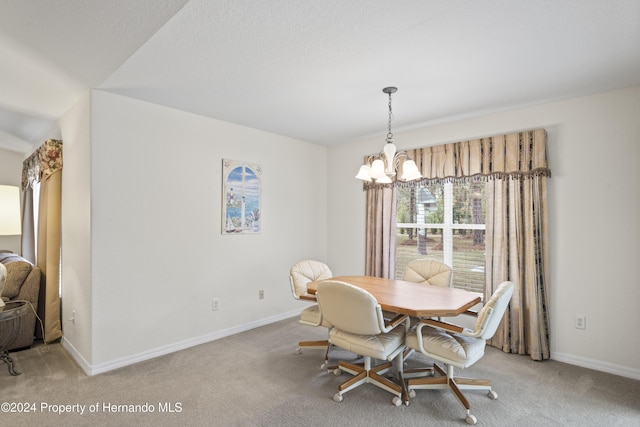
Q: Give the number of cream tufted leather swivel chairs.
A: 4